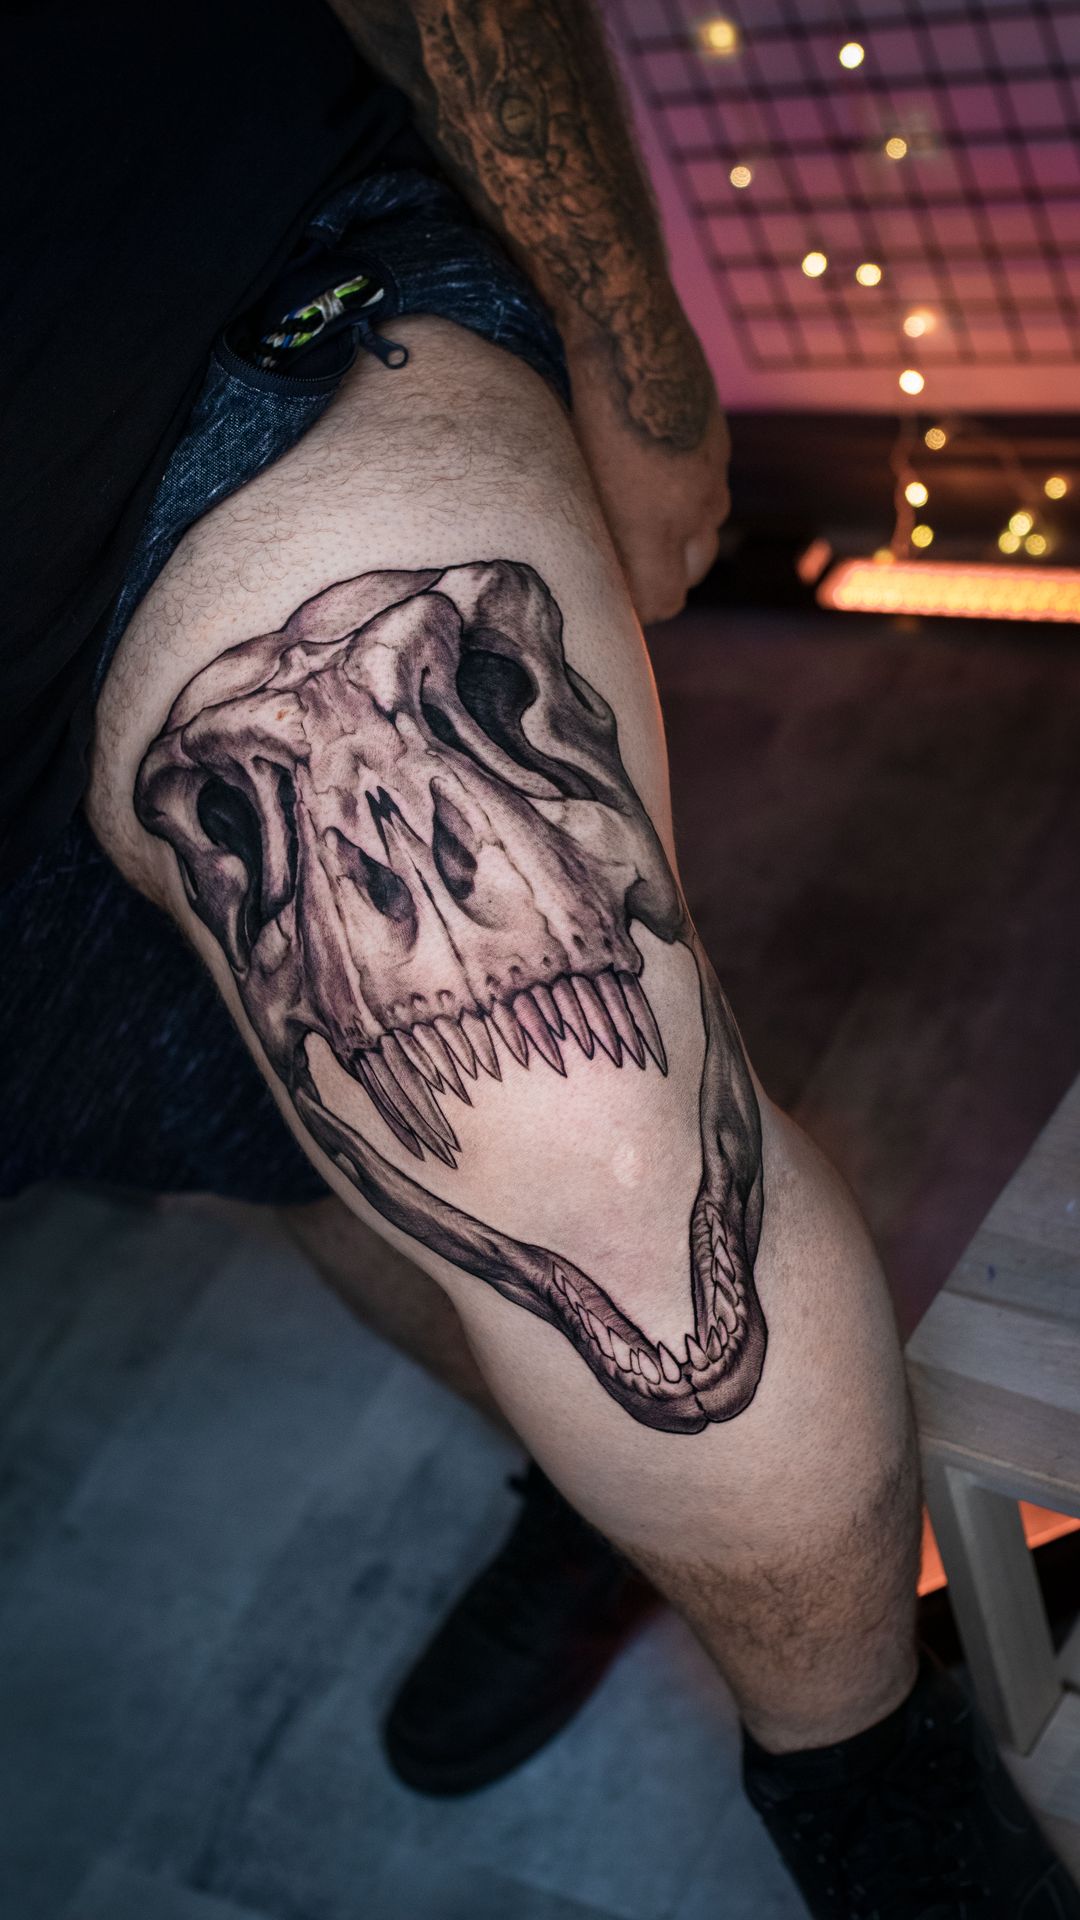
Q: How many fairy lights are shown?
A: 15